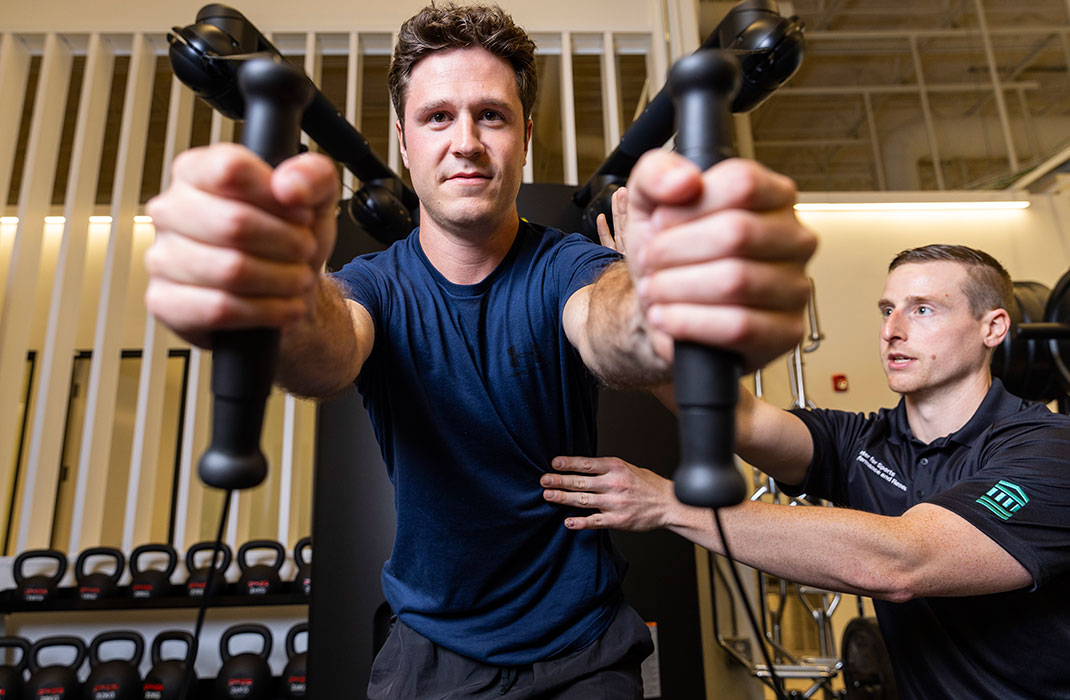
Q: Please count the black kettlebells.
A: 12